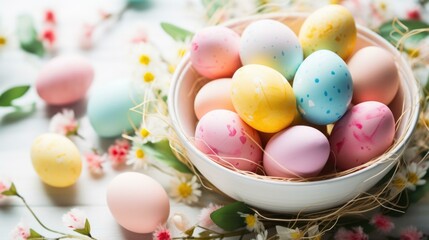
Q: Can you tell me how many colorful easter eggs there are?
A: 14